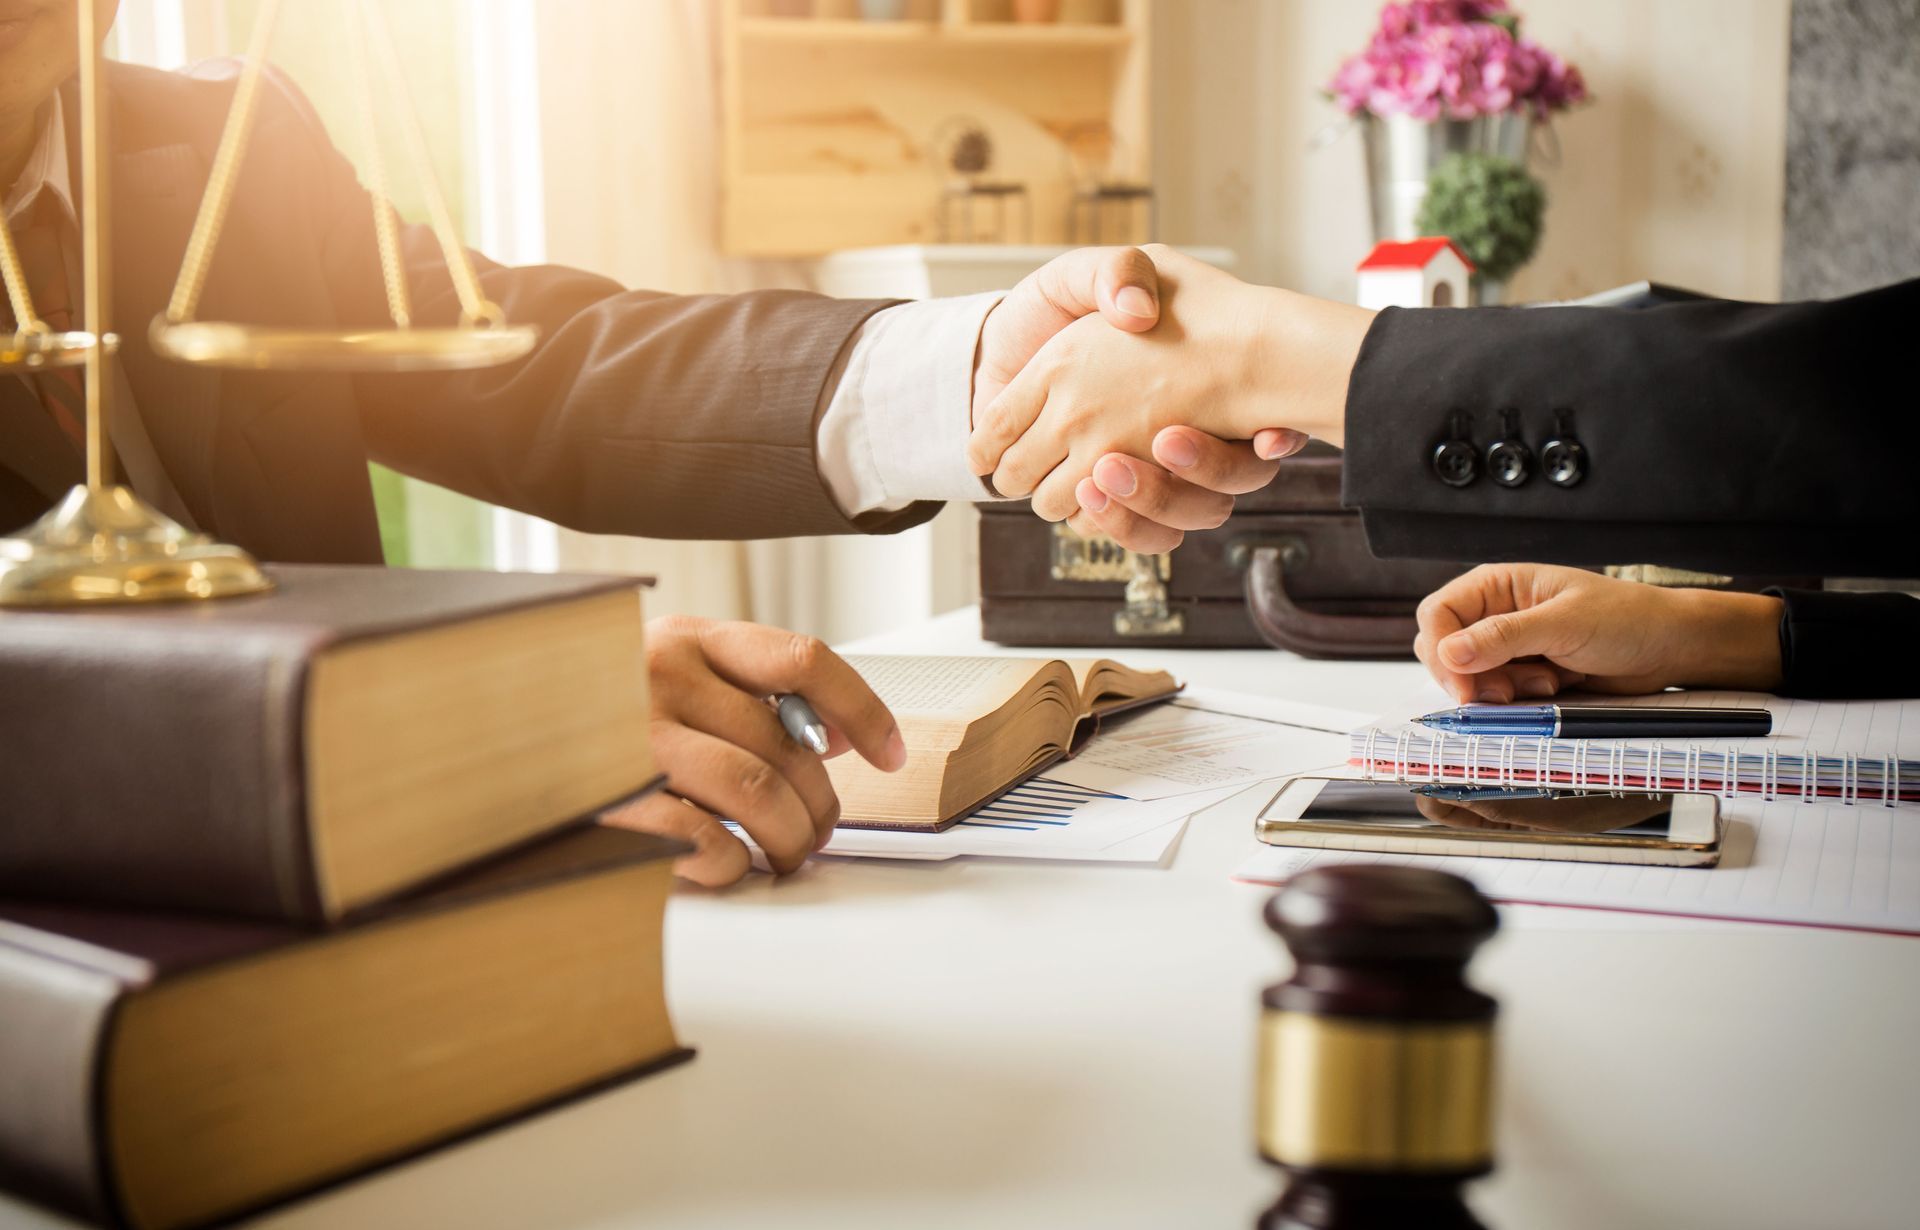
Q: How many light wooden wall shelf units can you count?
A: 1